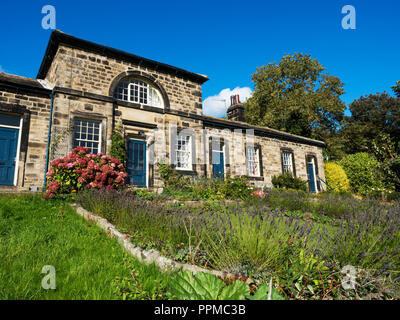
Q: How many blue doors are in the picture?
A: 4